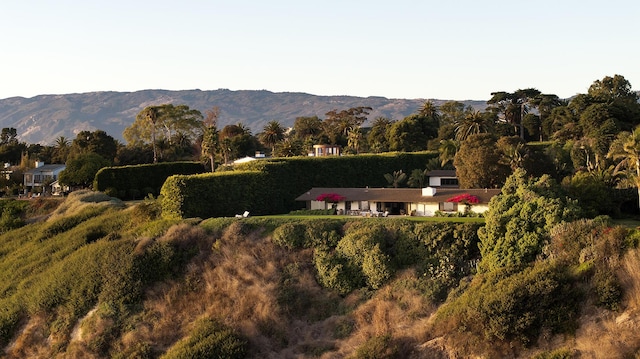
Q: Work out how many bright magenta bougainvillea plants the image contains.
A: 2